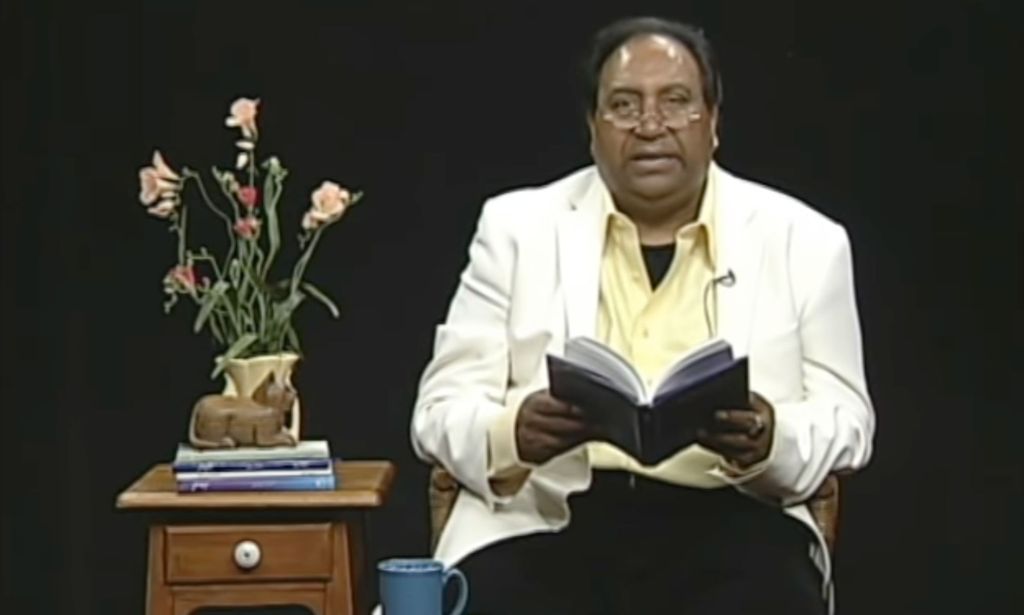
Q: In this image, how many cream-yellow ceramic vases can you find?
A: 1